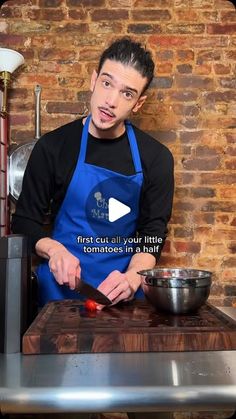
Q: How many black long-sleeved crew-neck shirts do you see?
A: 1